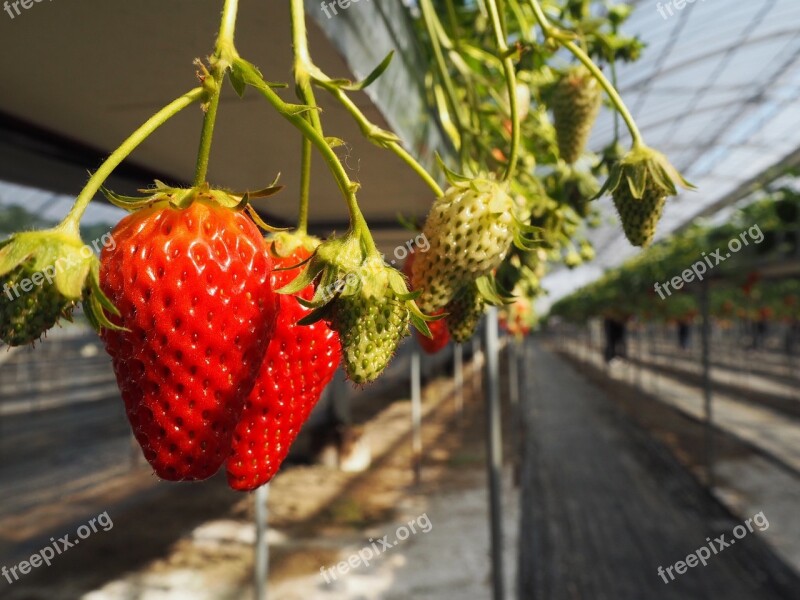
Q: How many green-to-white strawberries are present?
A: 6